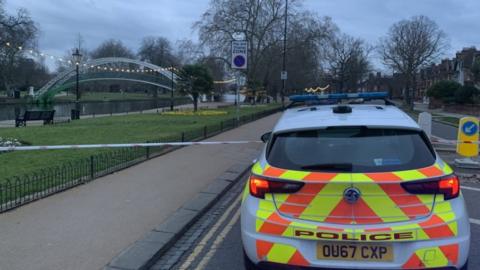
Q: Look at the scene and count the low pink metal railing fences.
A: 0